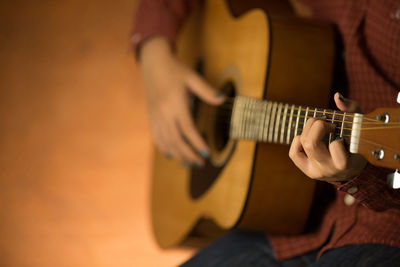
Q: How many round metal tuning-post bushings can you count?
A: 2